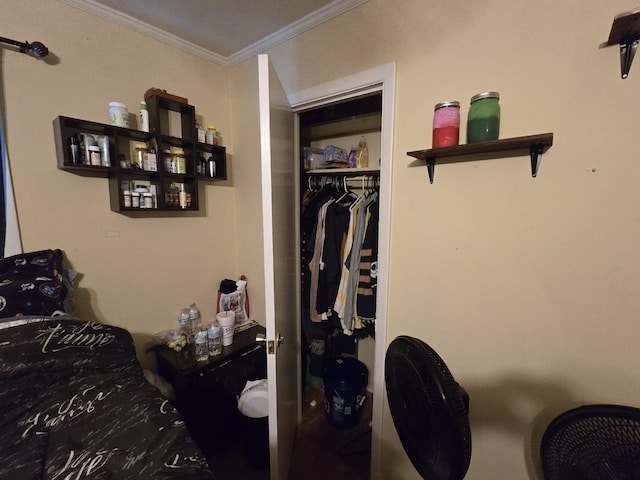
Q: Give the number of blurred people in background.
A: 0